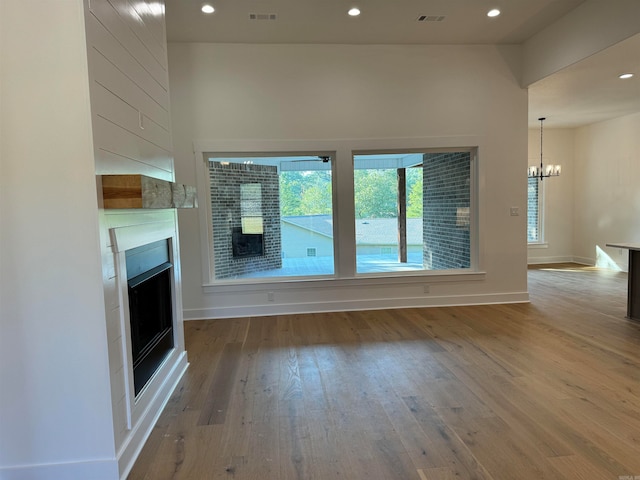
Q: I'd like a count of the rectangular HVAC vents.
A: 2